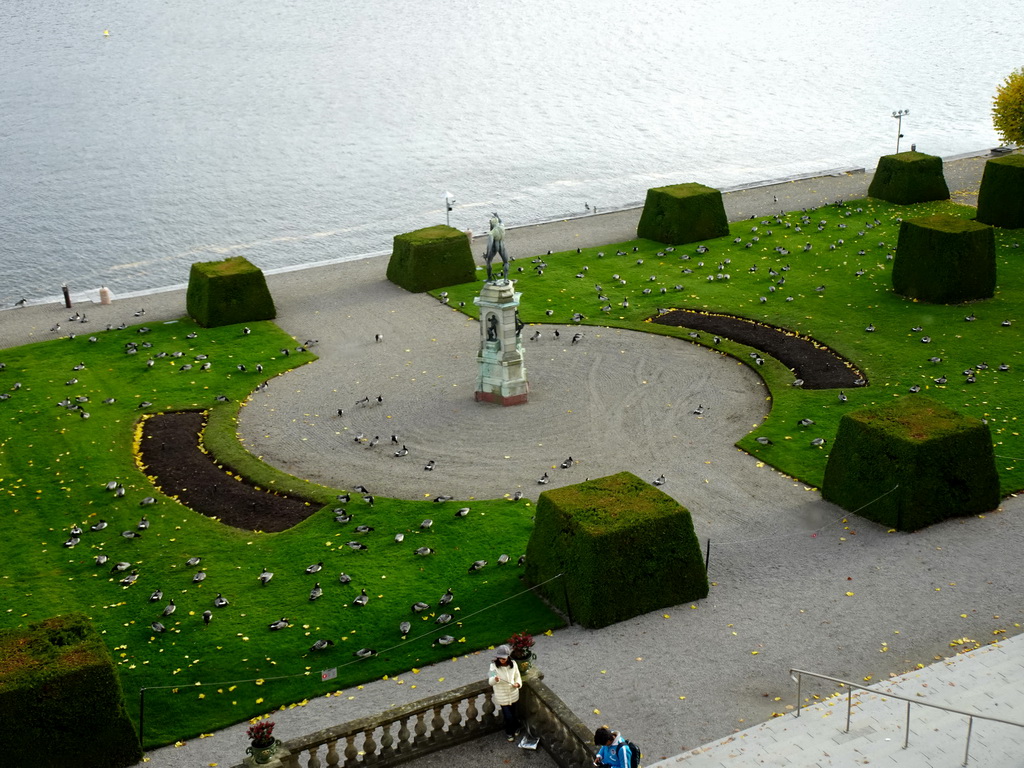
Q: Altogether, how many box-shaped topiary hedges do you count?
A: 9